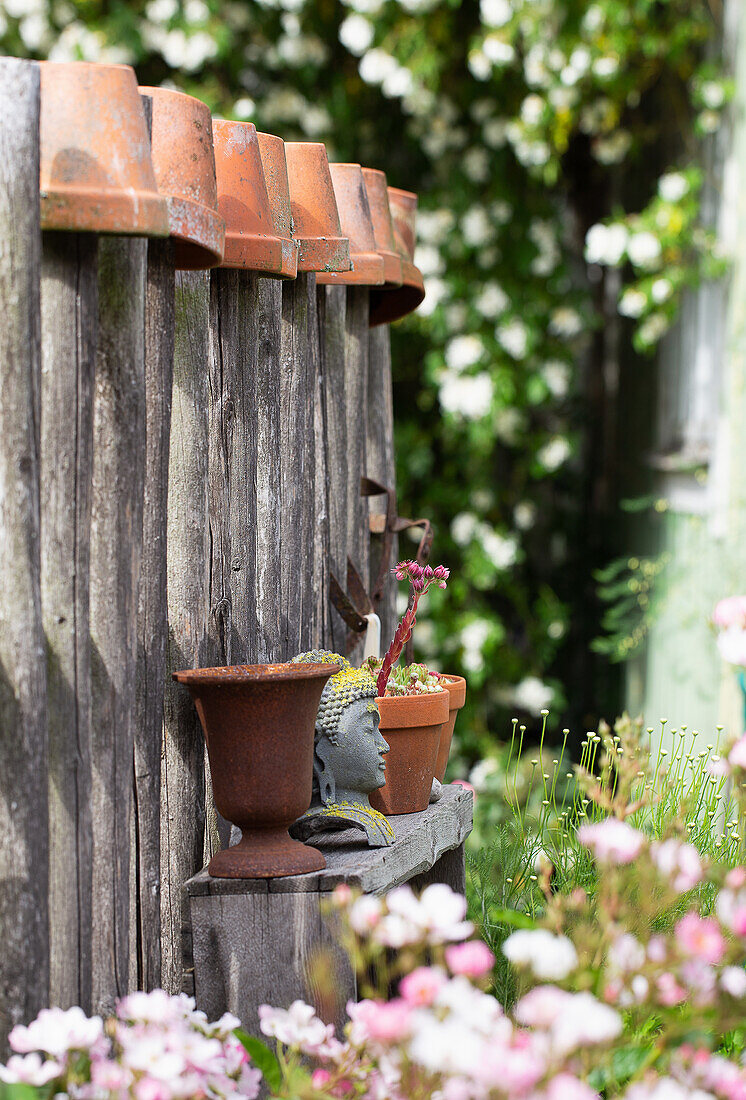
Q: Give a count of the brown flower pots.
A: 11